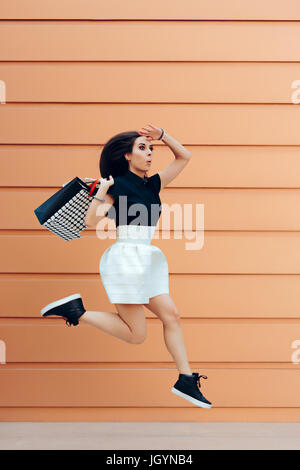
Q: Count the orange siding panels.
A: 11